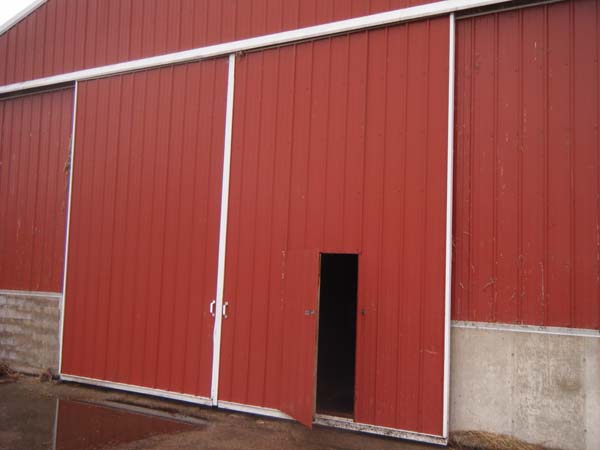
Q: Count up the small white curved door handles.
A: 2